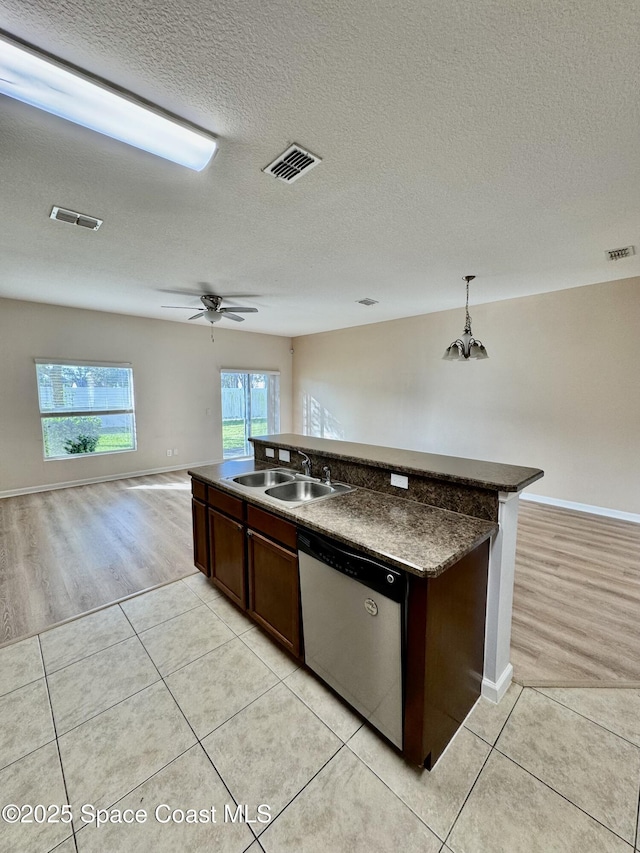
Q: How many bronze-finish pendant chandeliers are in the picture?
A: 1